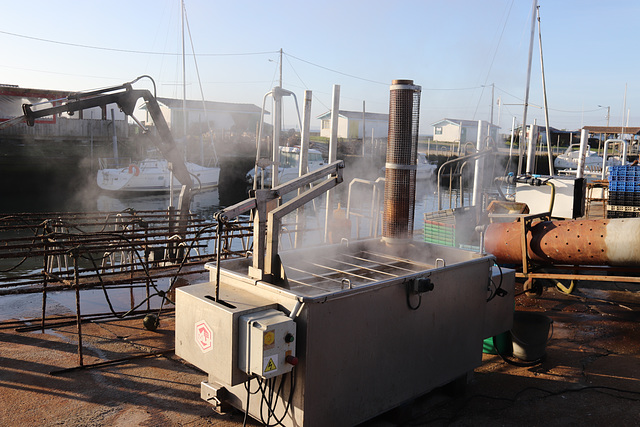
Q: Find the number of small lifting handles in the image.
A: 4